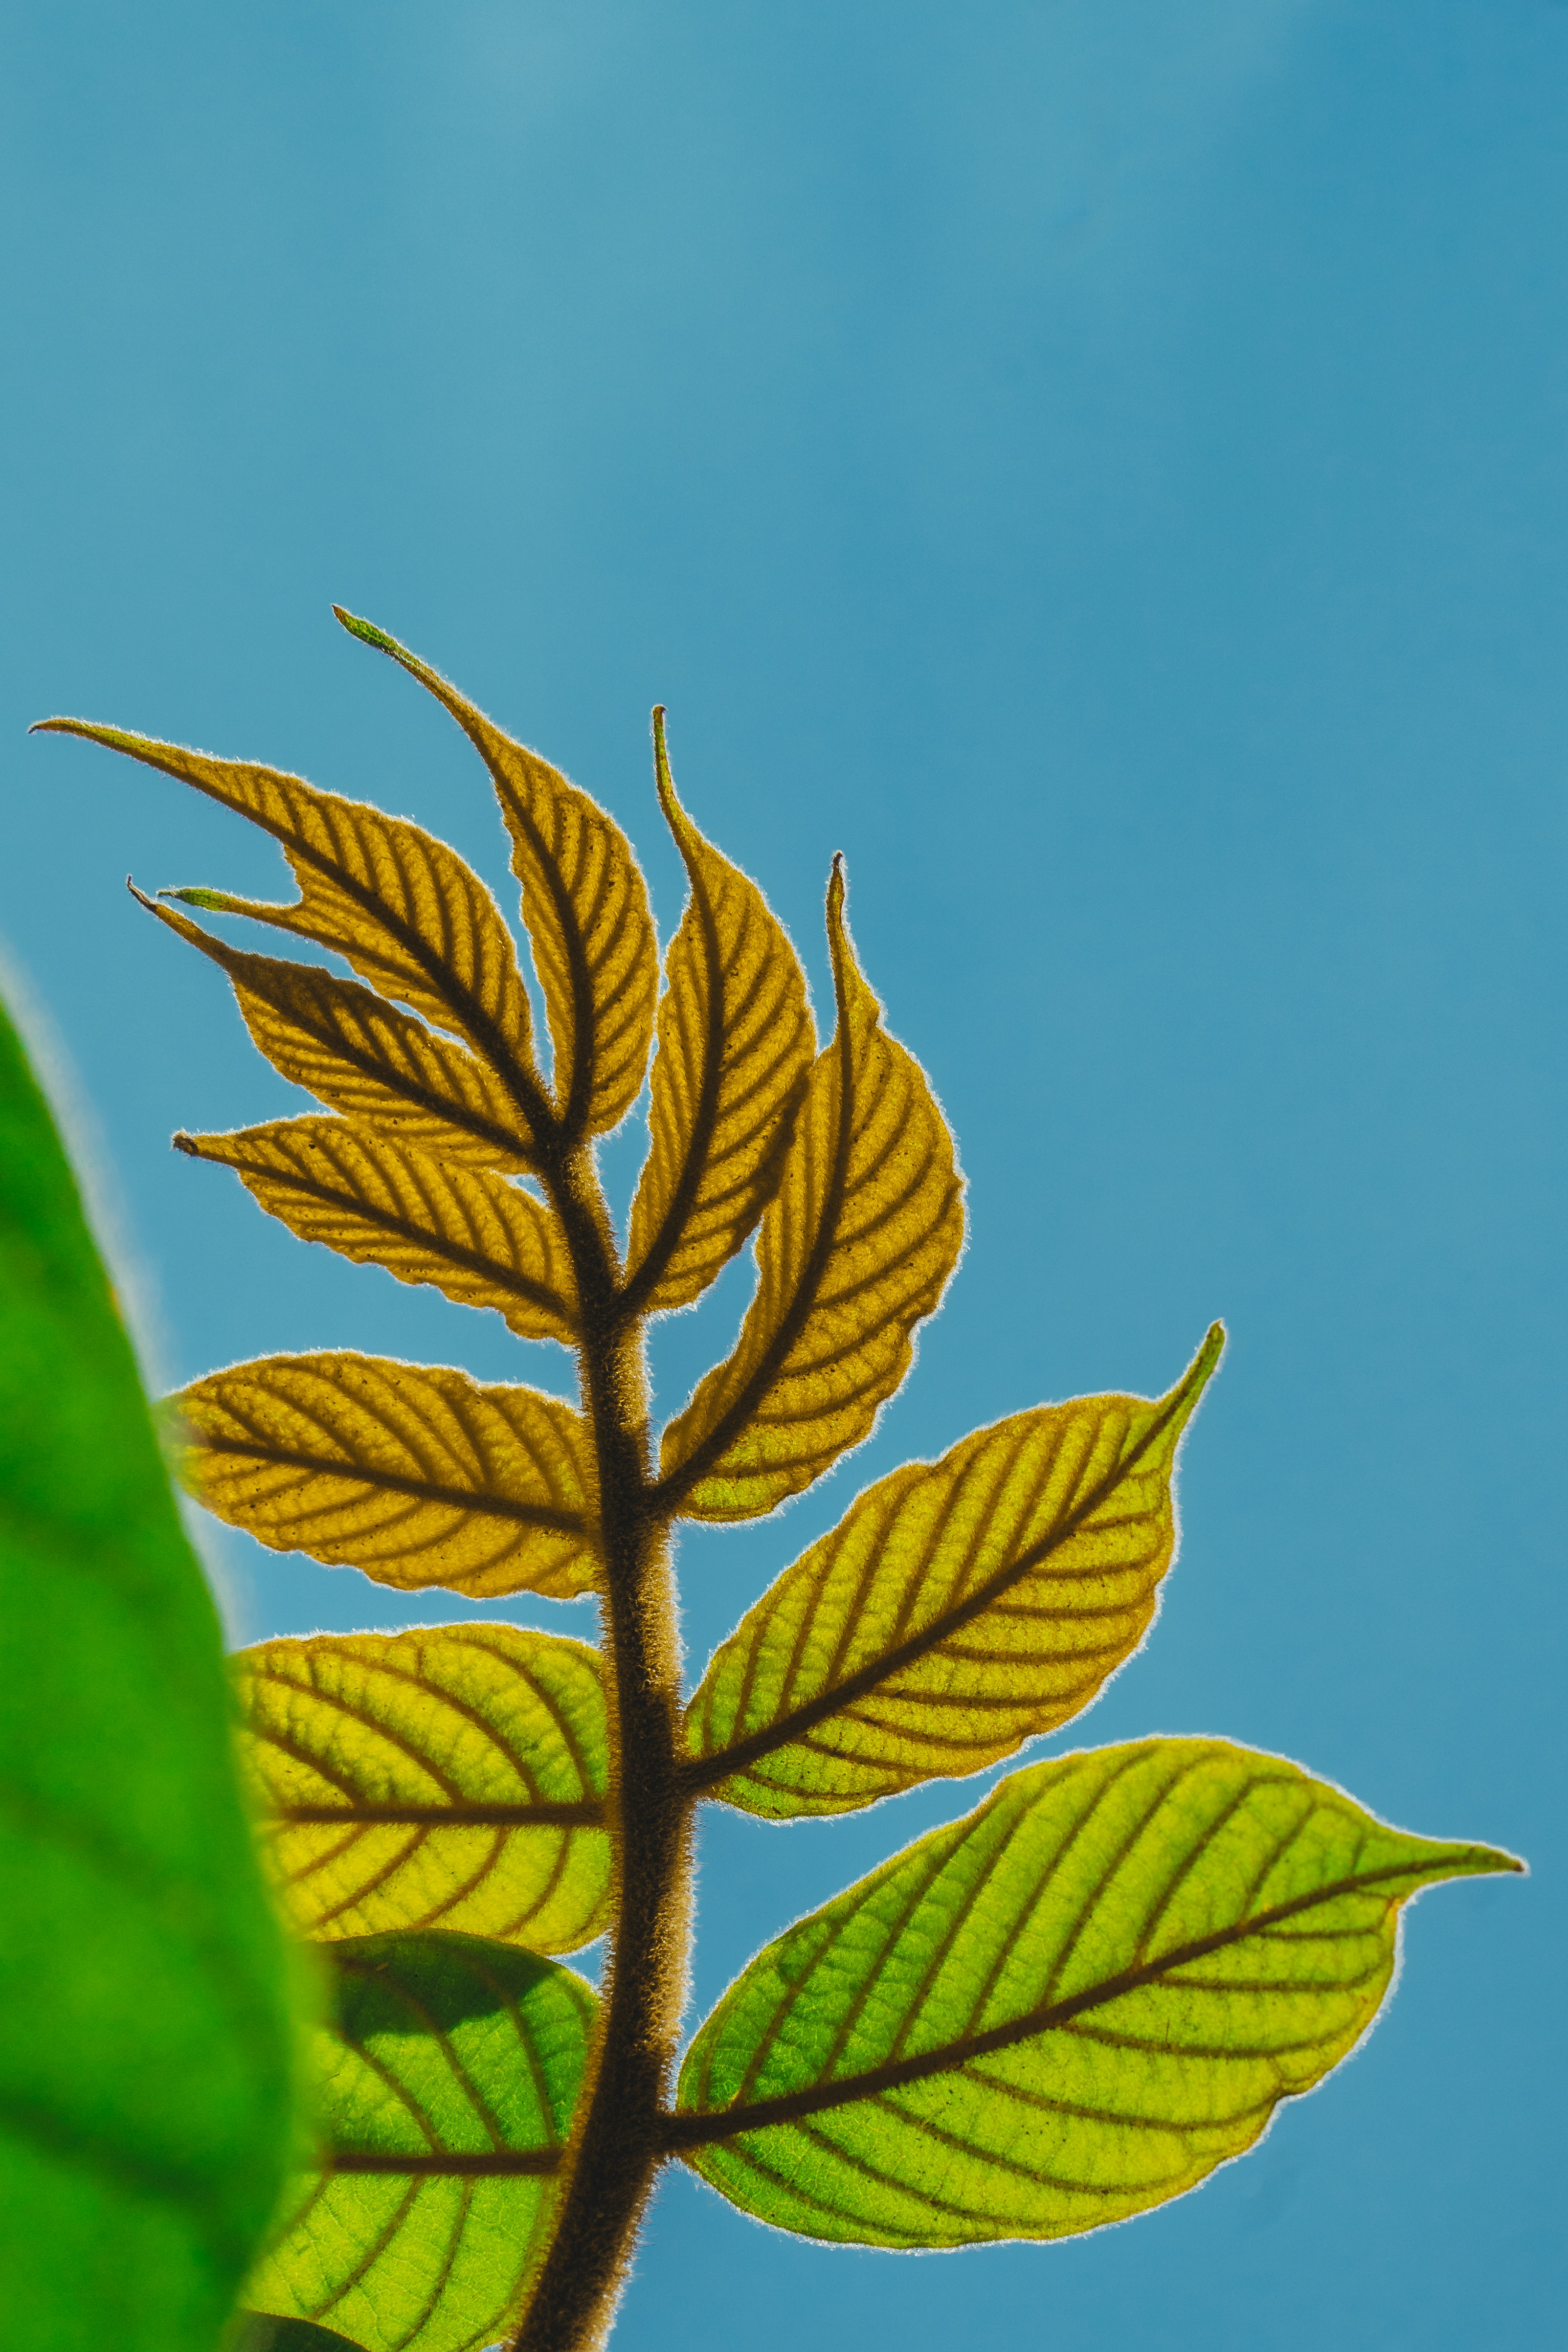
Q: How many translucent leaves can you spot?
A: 11